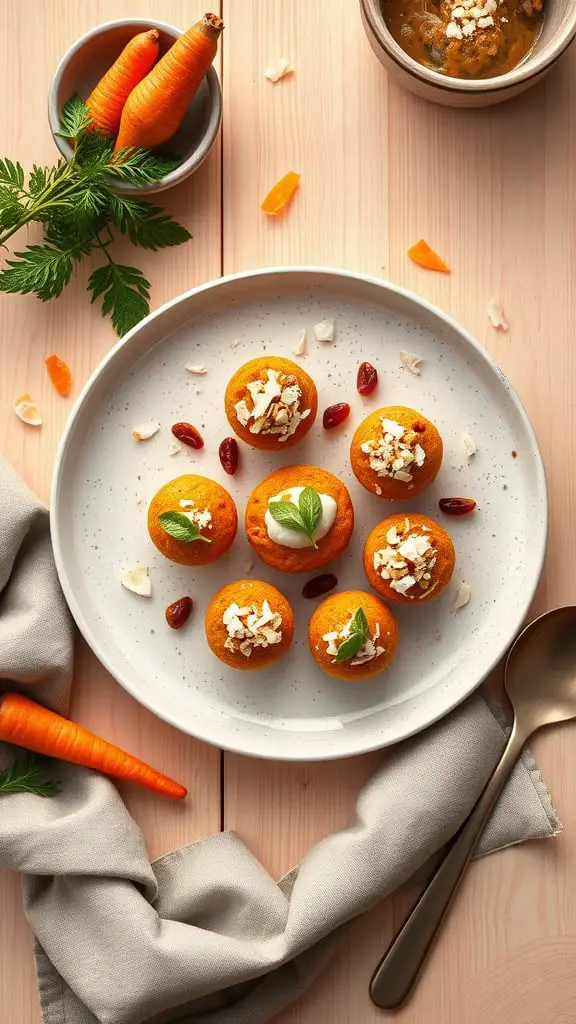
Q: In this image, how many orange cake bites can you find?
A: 7